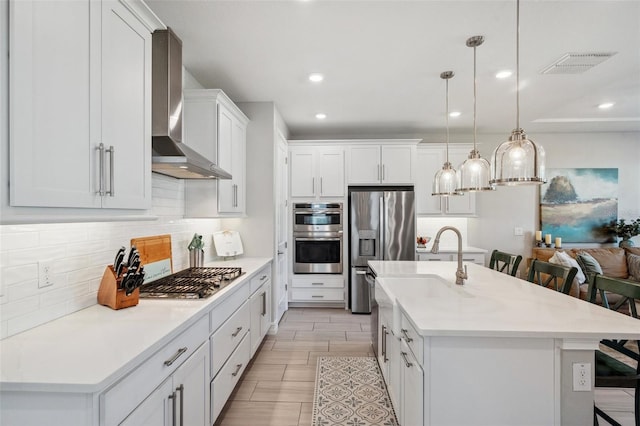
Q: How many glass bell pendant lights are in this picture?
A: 3